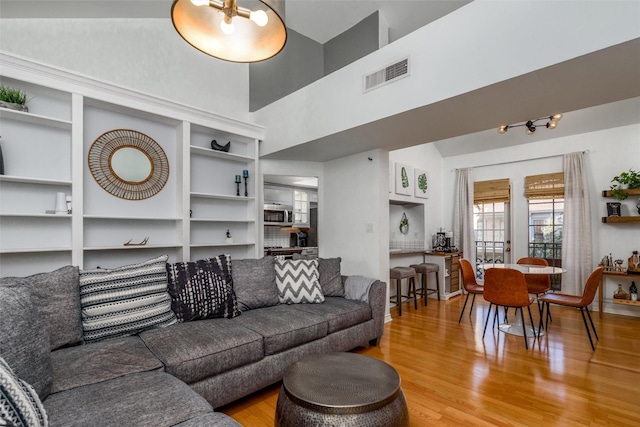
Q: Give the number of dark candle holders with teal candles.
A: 2